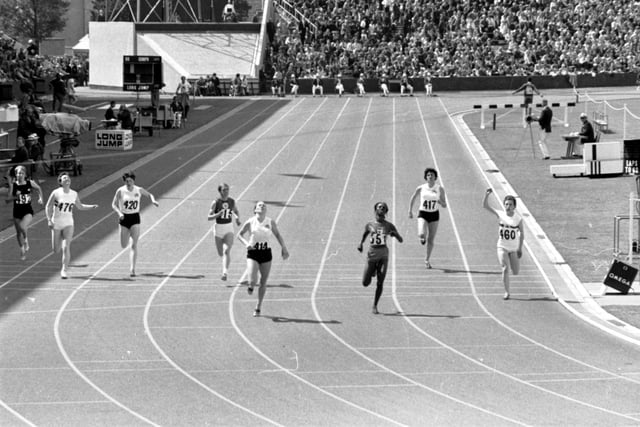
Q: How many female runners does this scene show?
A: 8